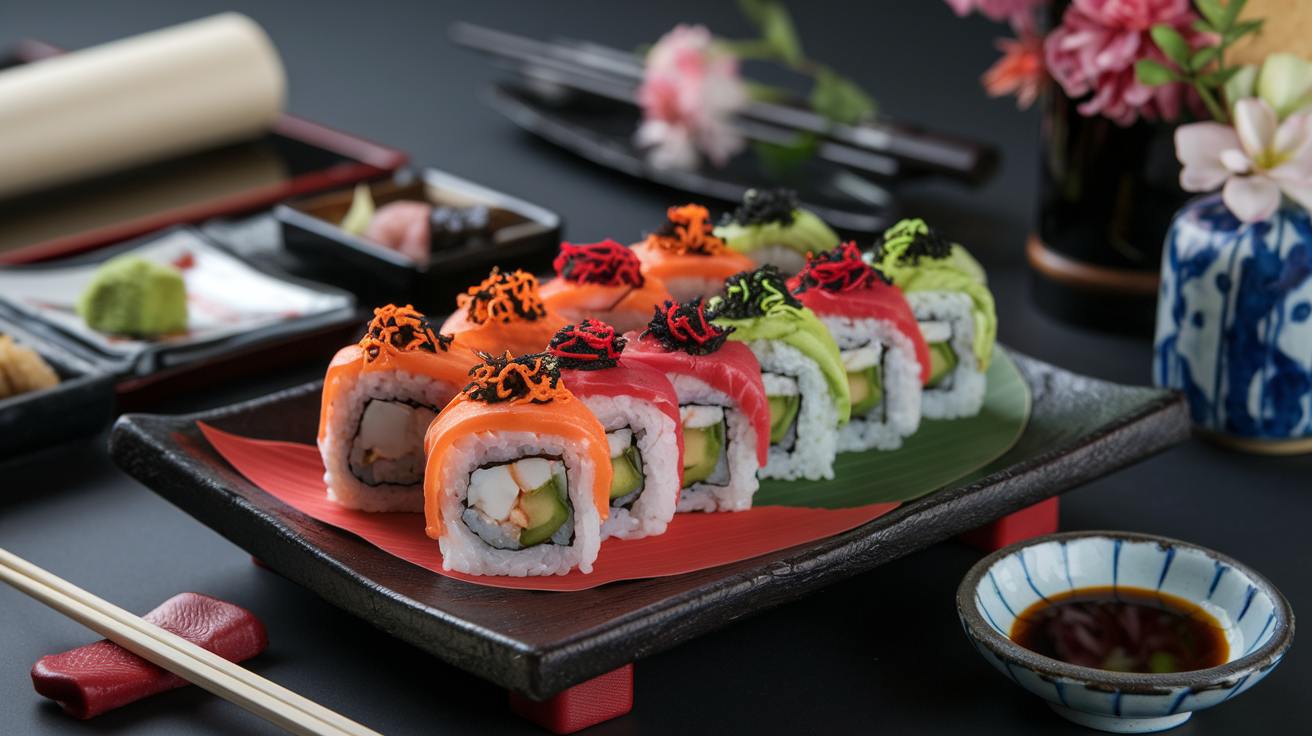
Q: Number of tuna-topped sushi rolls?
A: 3